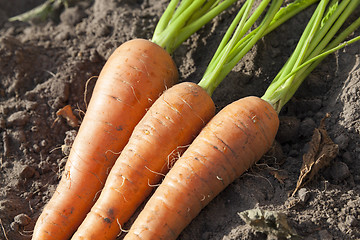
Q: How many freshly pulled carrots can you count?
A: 3